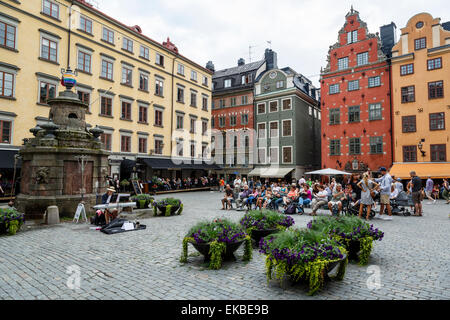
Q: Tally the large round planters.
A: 7